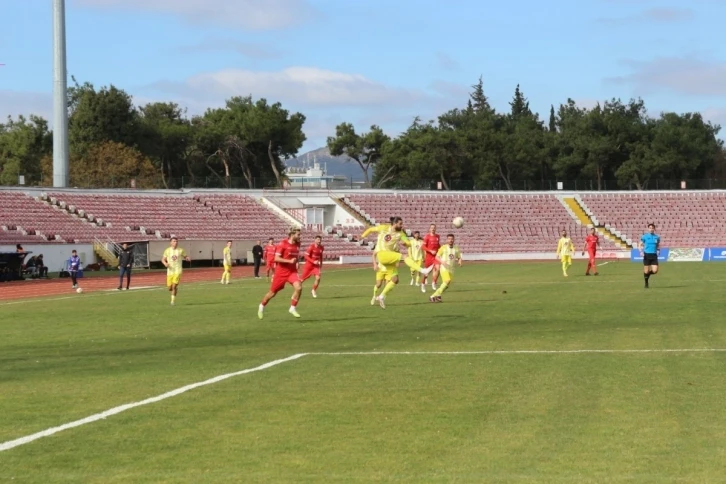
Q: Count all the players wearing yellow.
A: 7